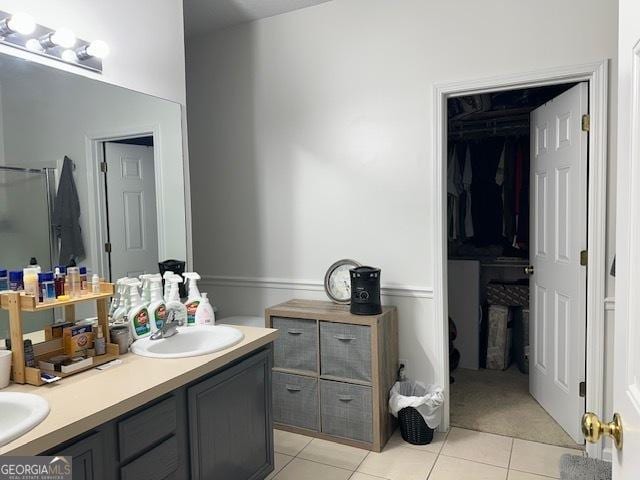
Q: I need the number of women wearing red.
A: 0